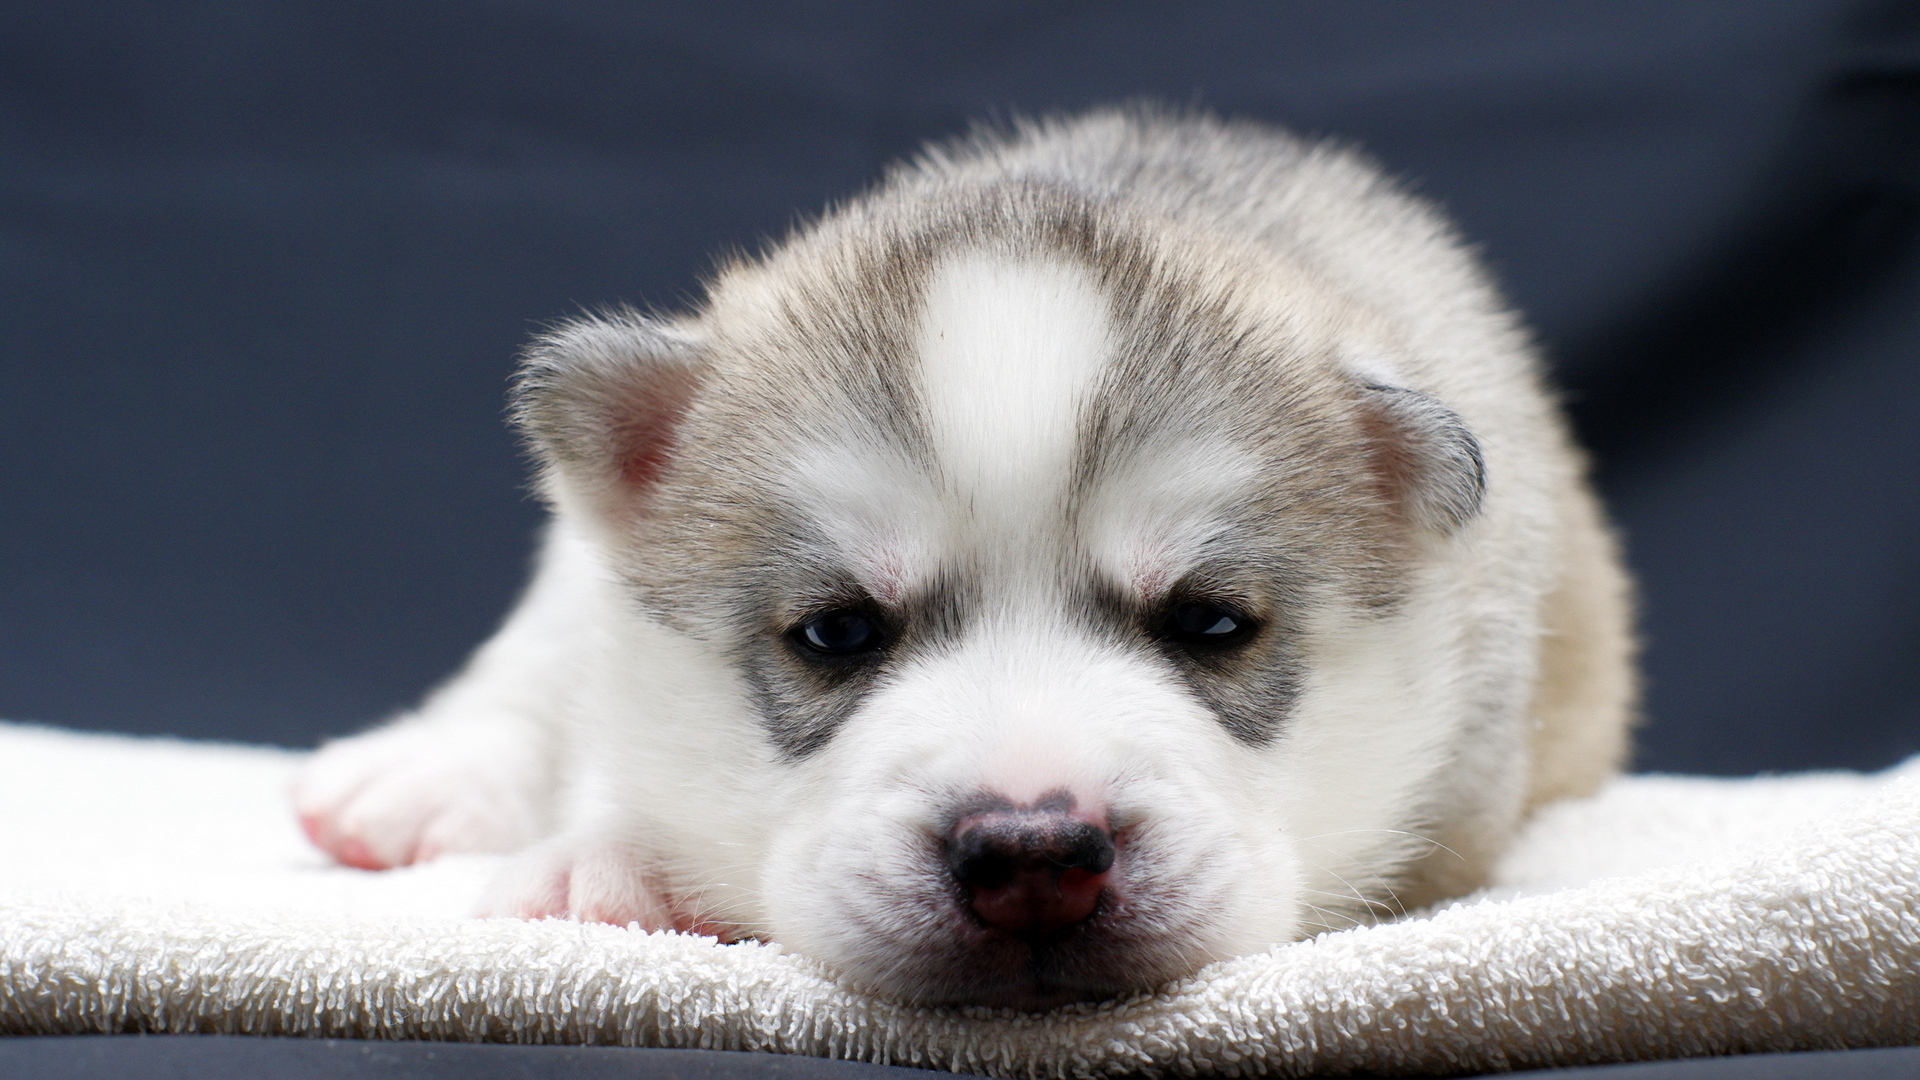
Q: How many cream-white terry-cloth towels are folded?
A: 1